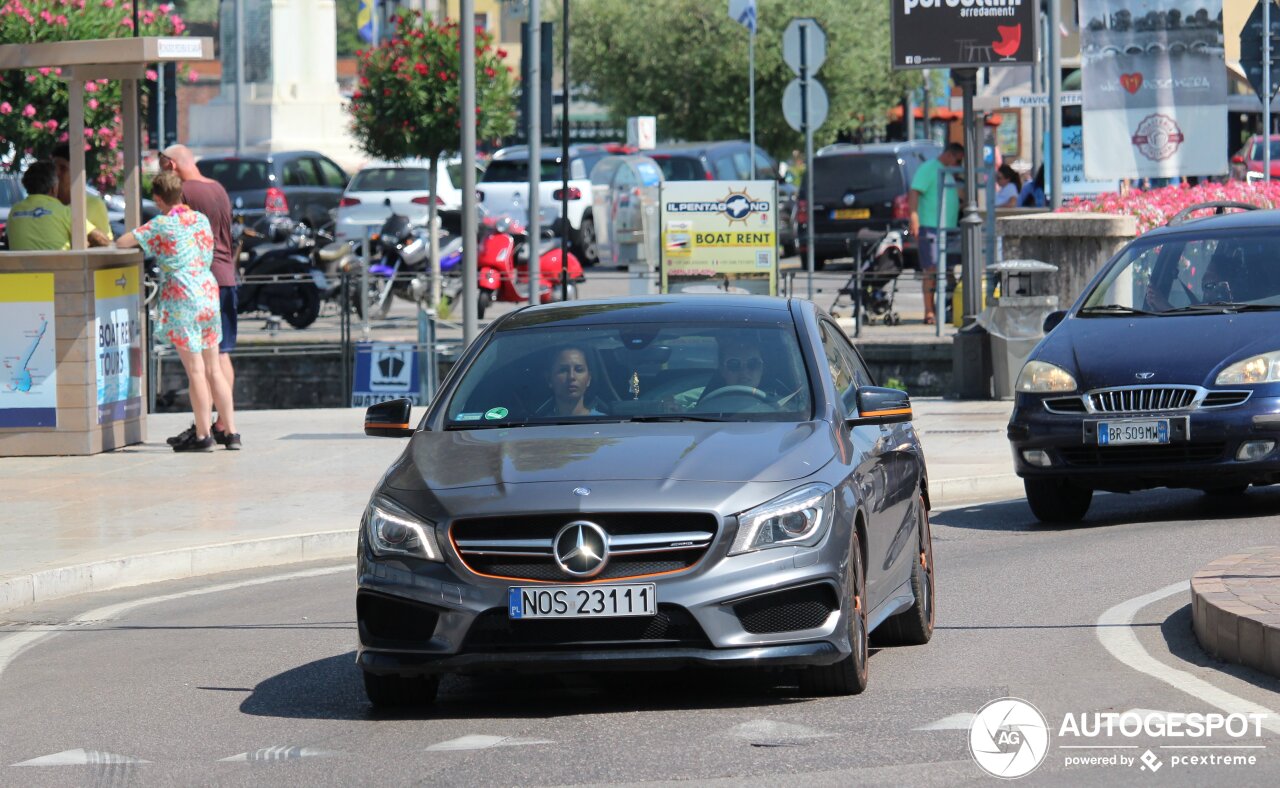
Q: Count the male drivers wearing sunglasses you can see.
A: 1